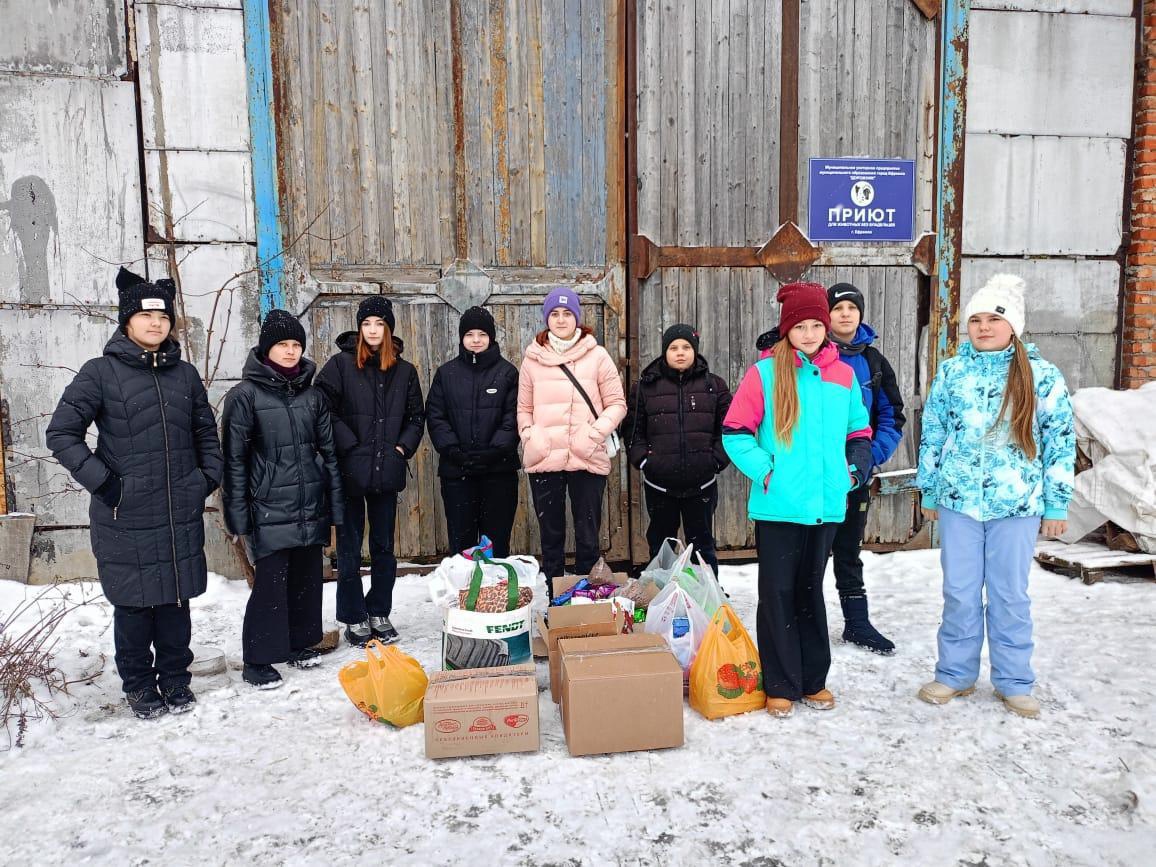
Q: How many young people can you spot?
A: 9